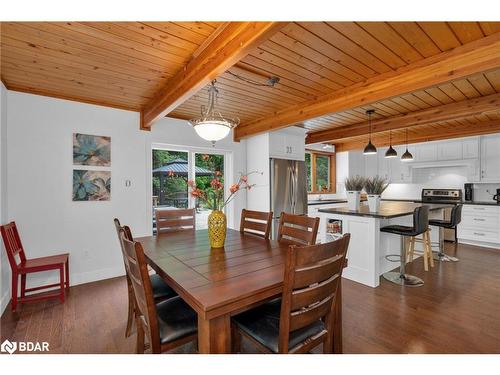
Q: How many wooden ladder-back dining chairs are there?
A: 6